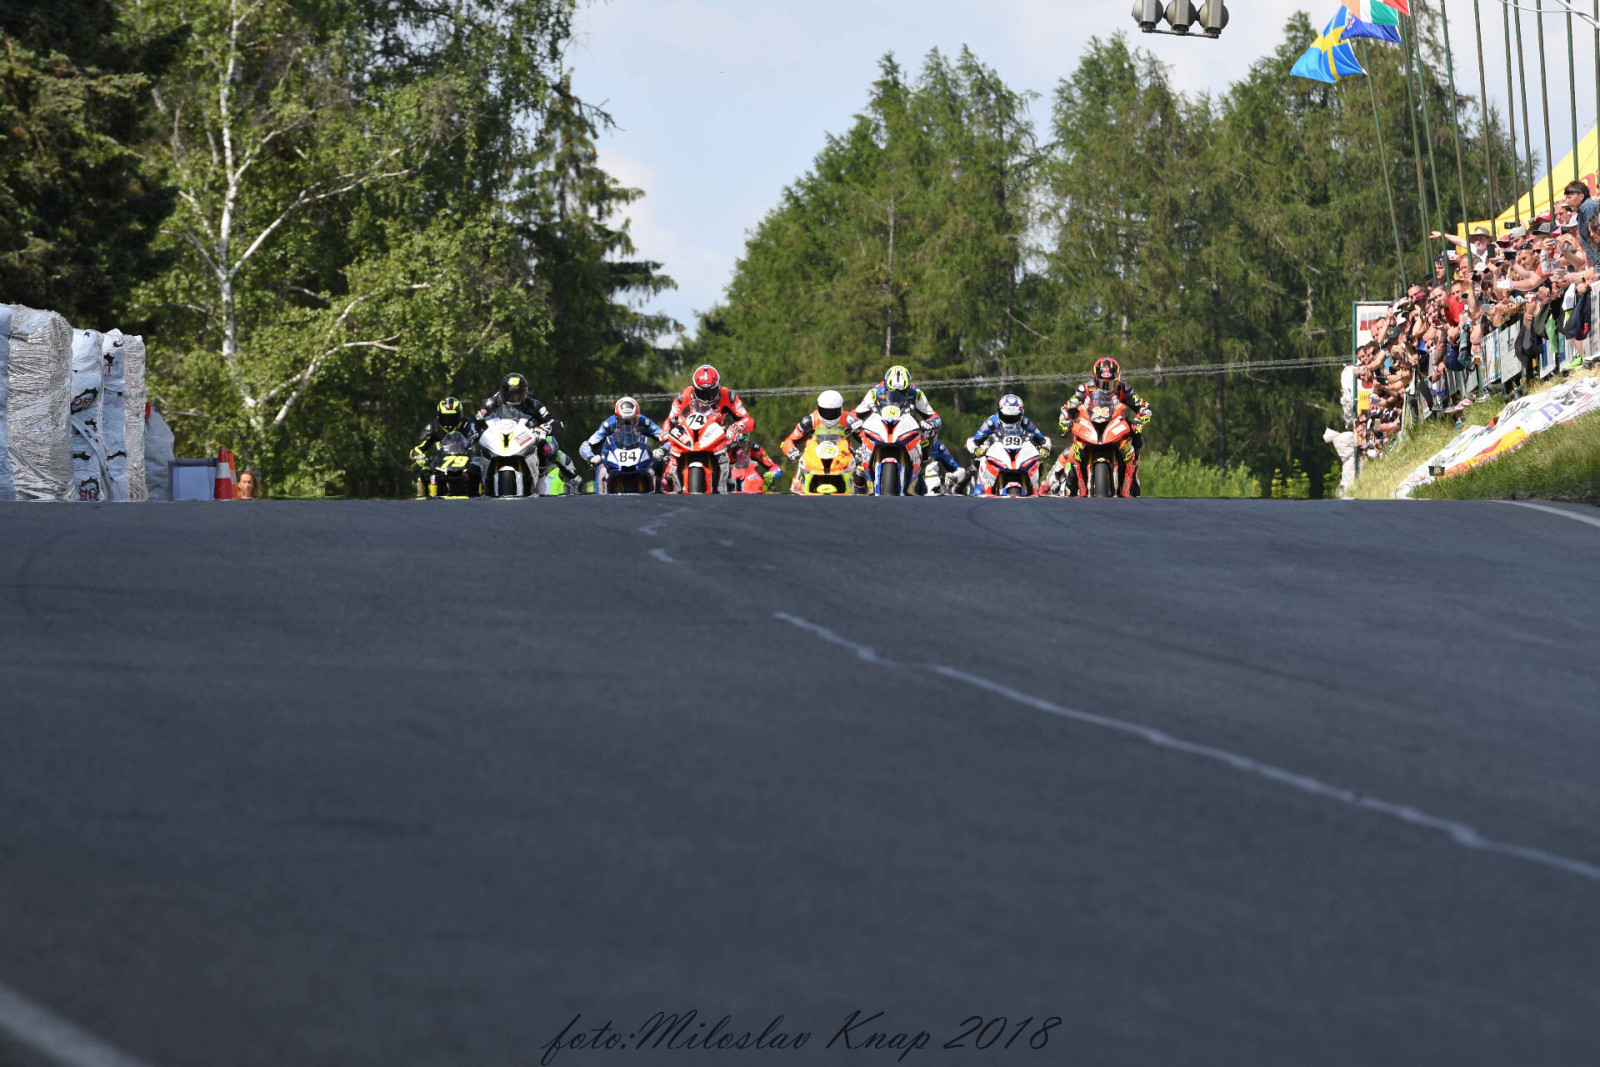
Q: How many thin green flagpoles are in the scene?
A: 11